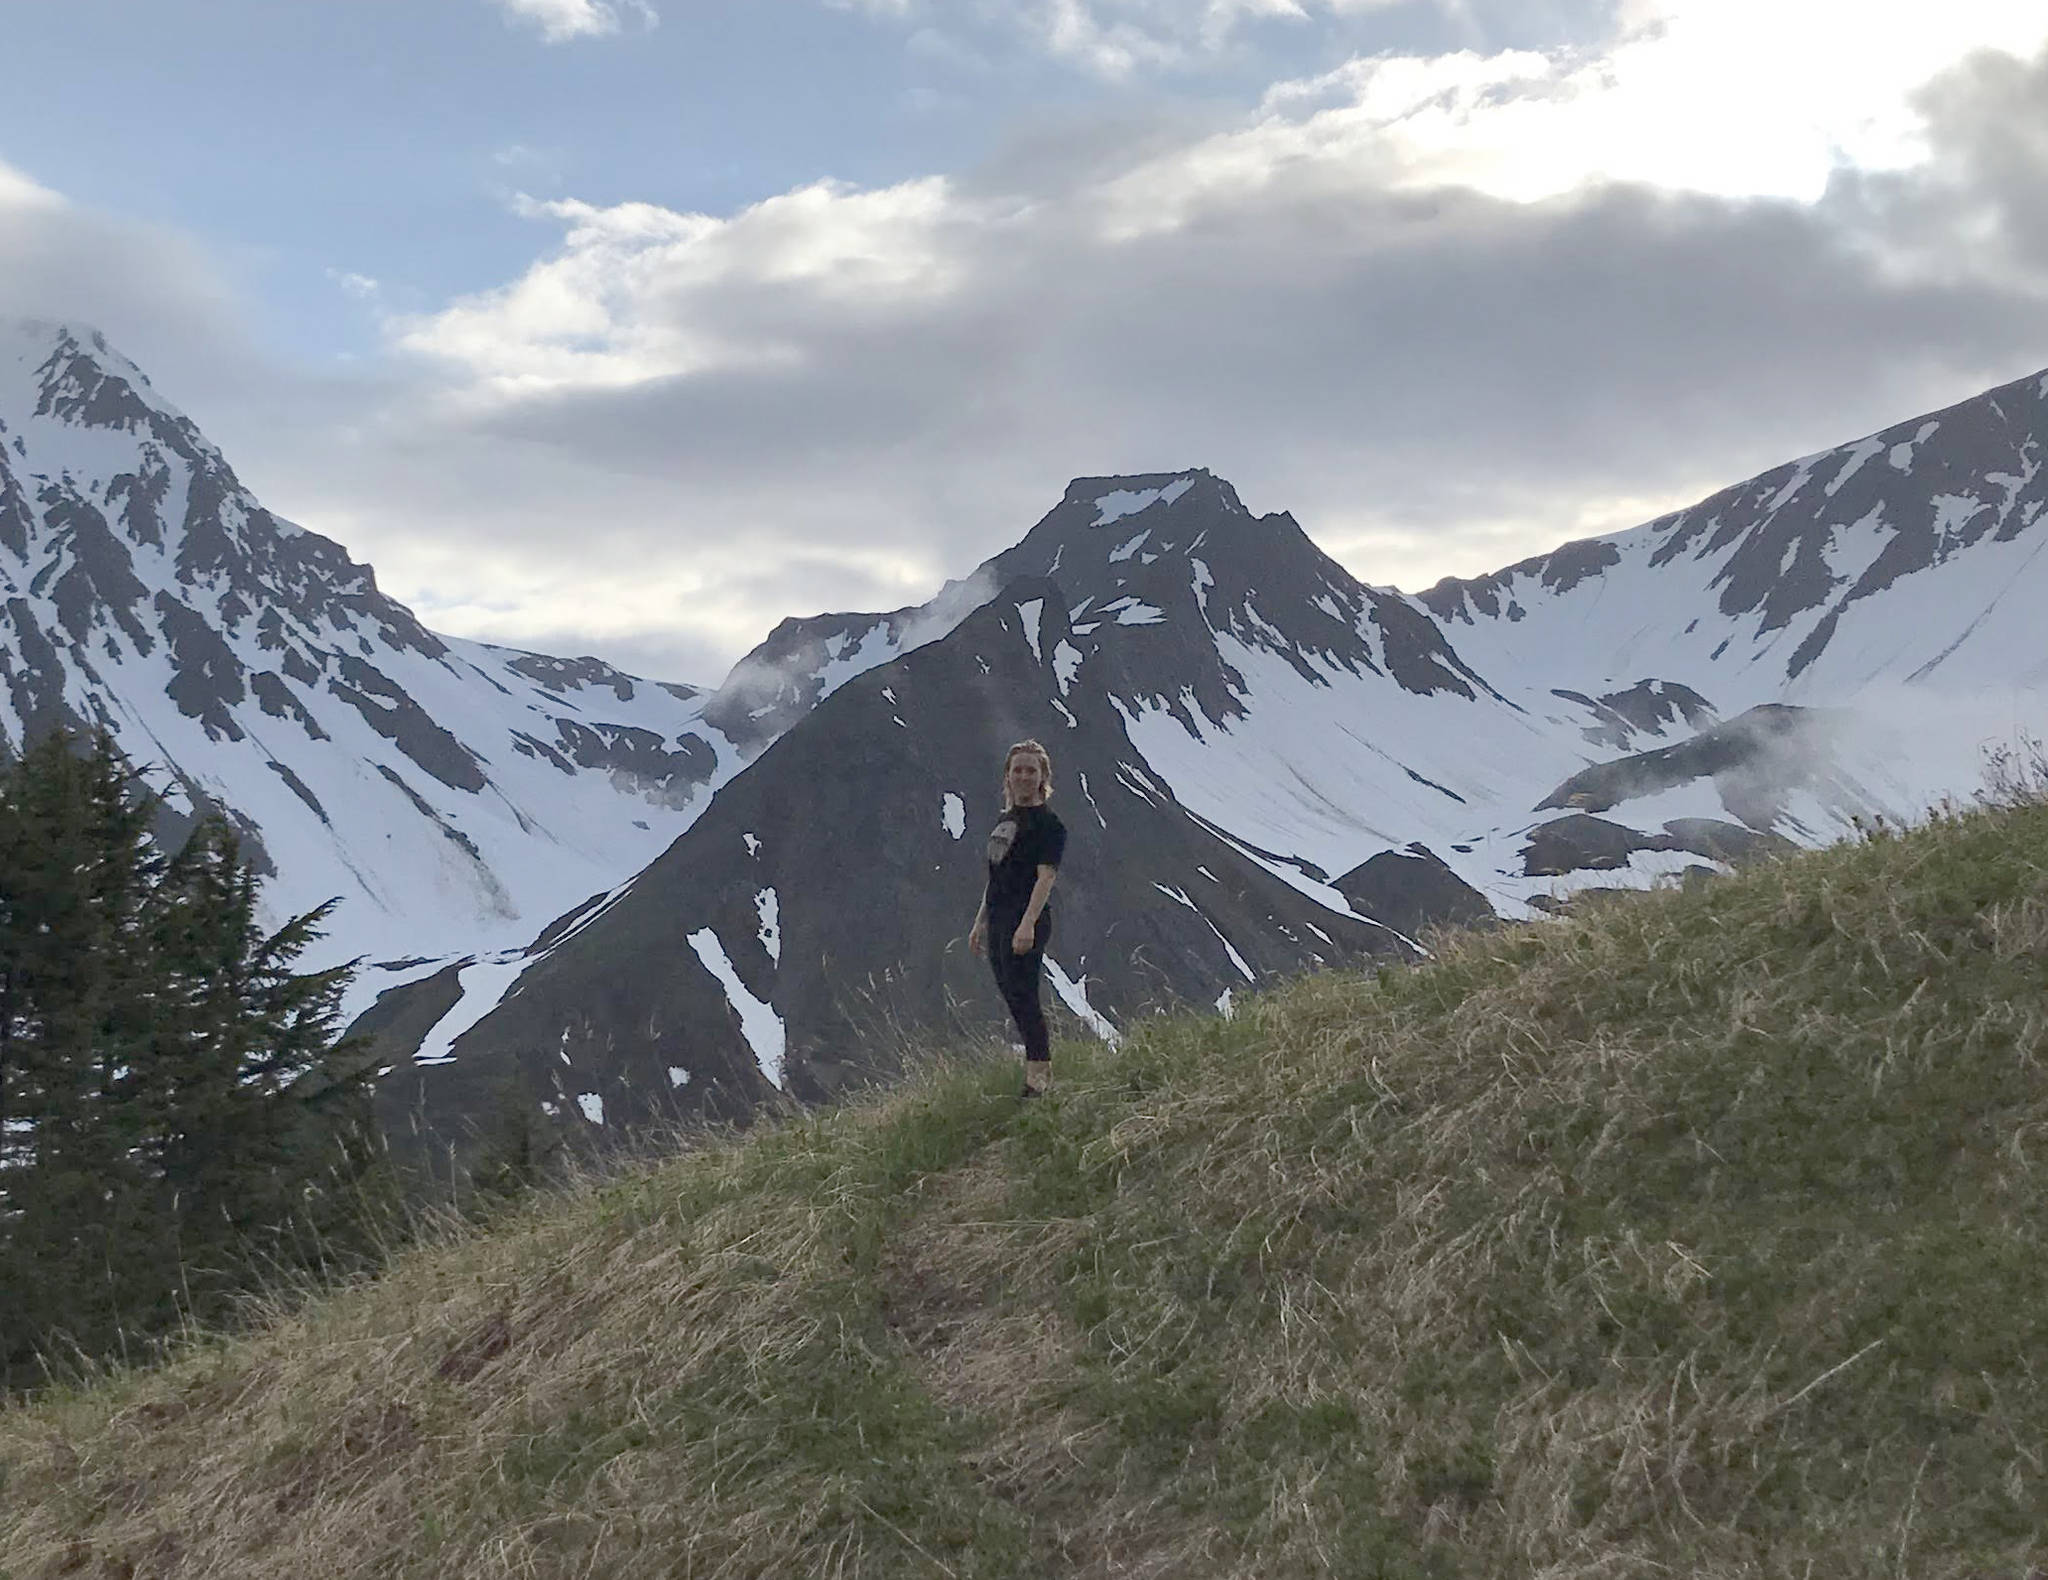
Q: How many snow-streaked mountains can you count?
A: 3